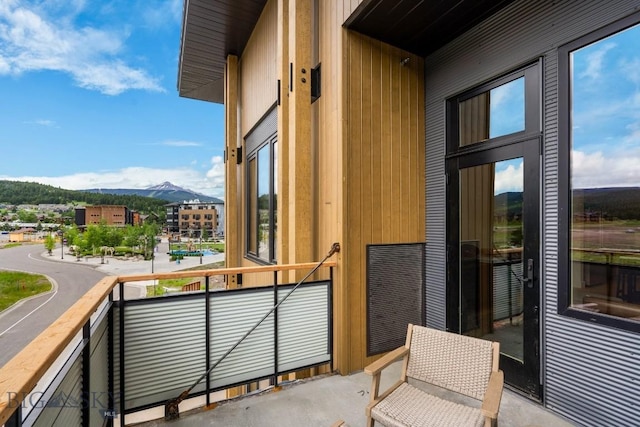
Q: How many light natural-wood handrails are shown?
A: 2